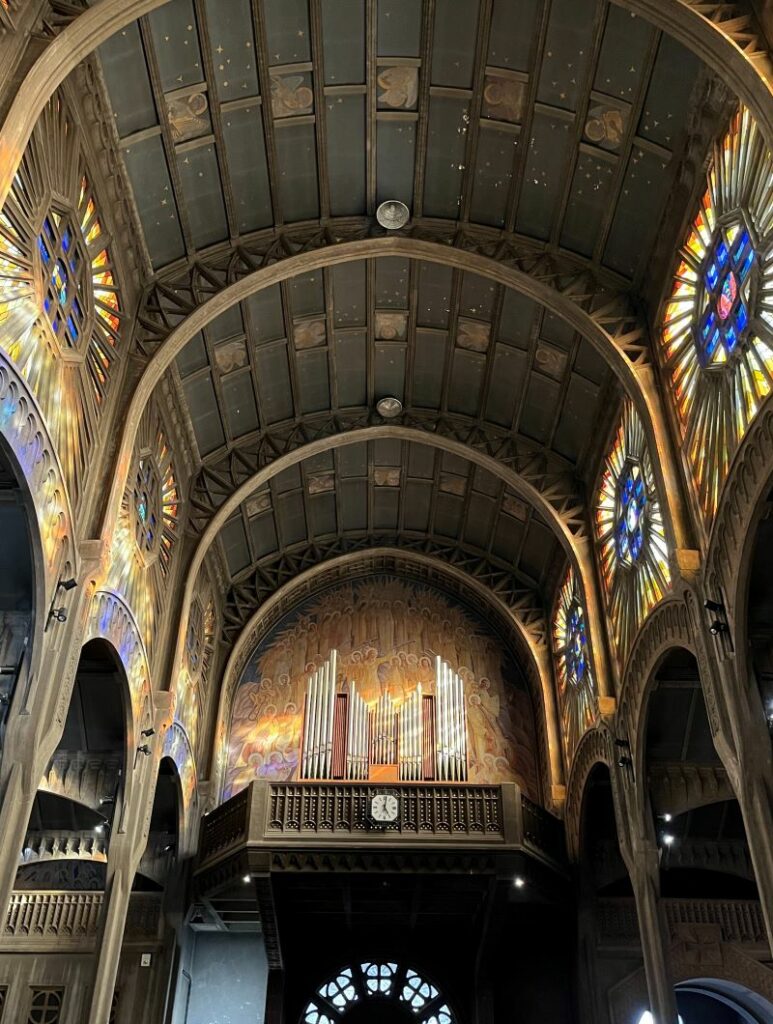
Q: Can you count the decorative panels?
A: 15